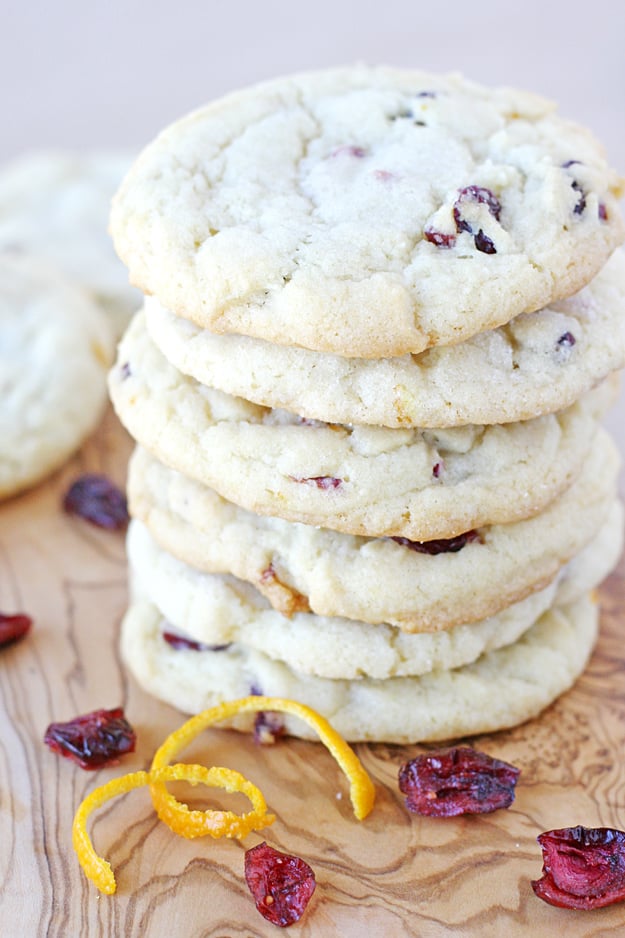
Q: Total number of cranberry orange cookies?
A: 8